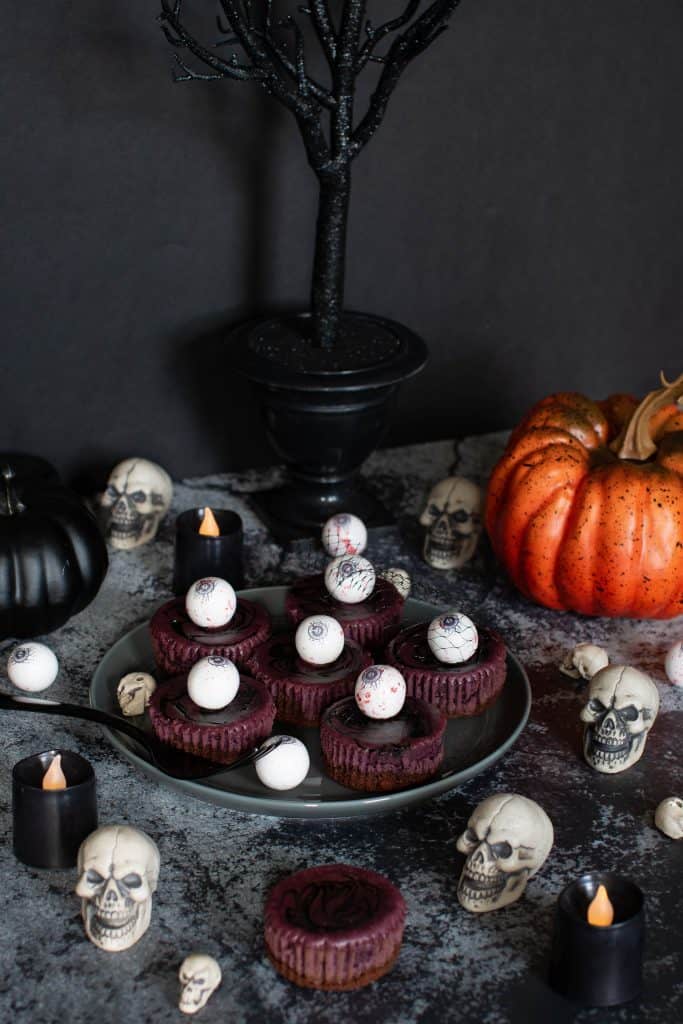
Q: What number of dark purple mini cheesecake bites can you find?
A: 7